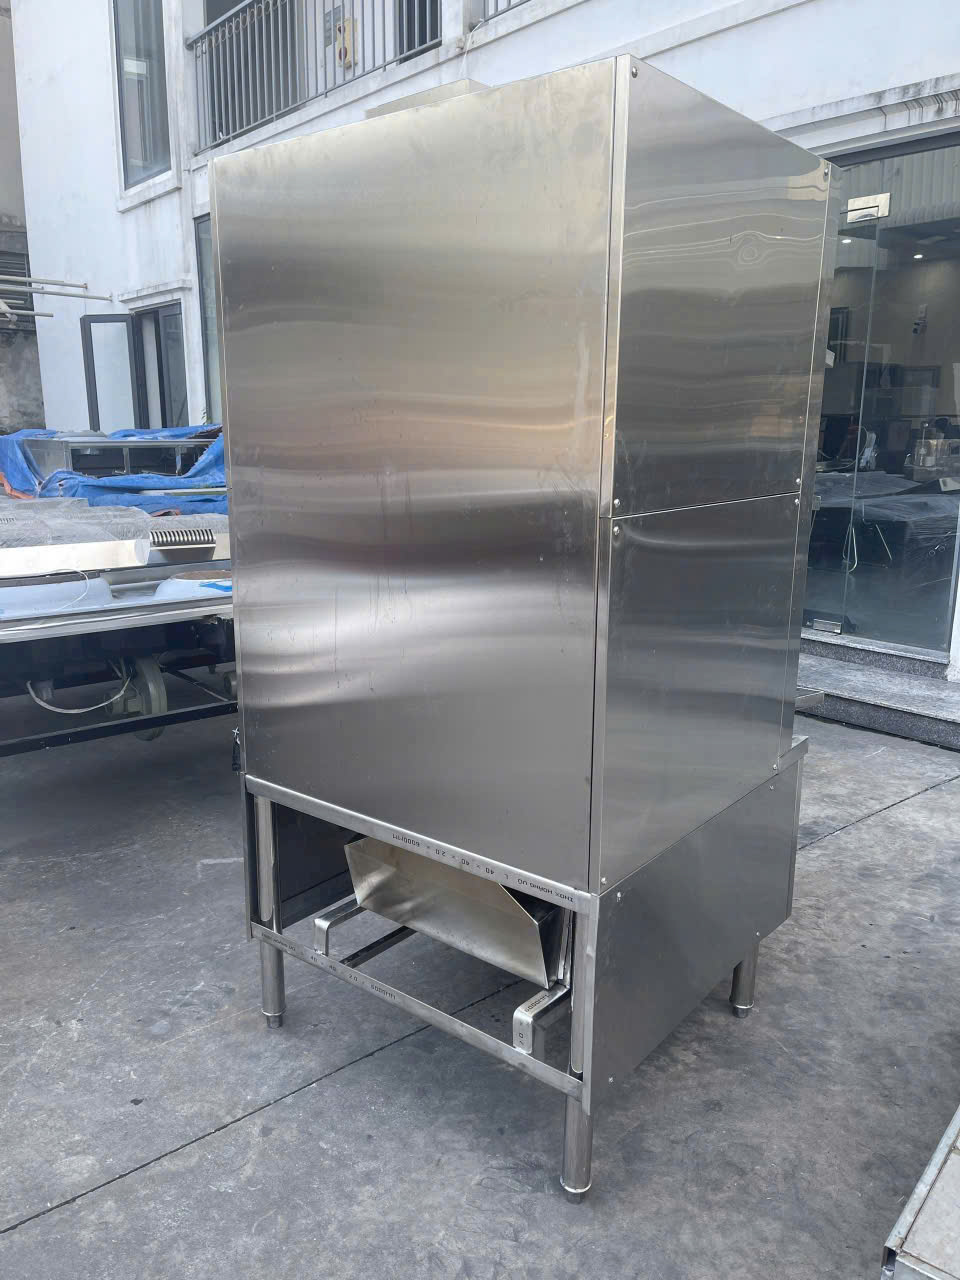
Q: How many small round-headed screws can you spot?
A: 12